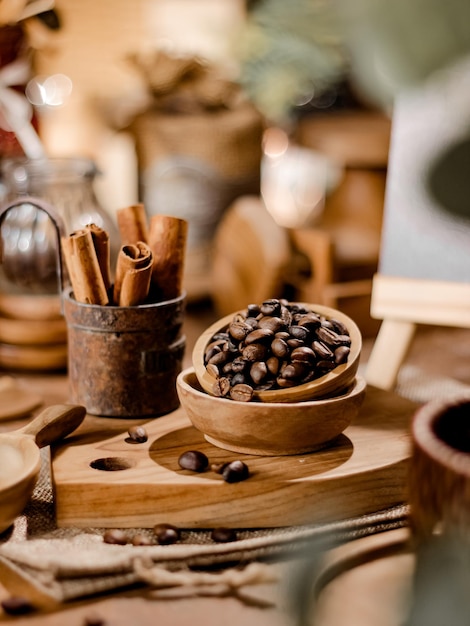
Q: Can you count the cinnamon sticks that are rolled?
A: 5